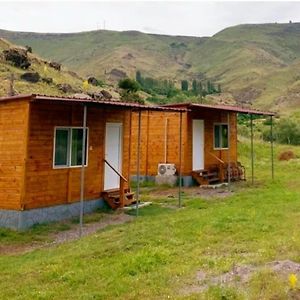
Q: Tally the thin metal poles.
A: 6